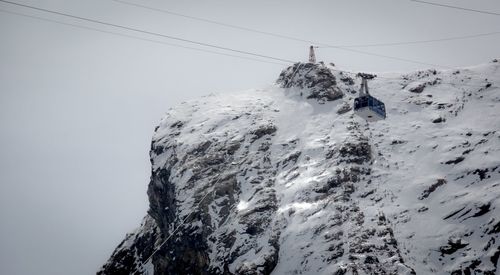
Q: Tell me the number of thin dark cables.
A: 5